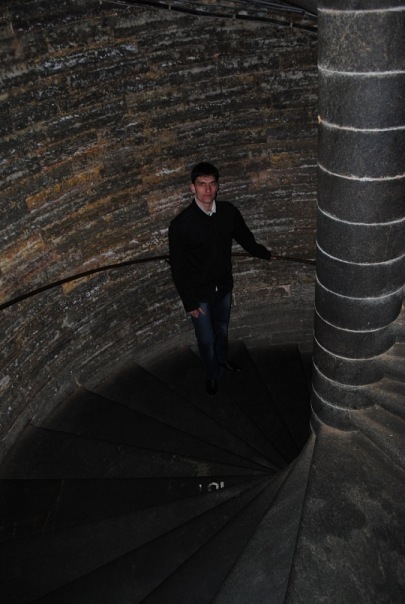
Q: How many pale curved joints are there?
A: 12